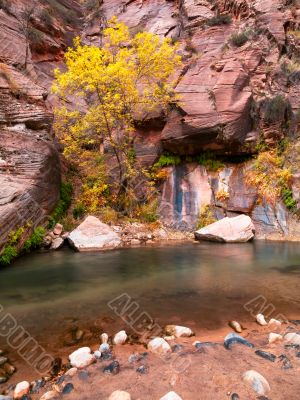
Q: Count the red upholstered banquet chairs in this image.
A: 0